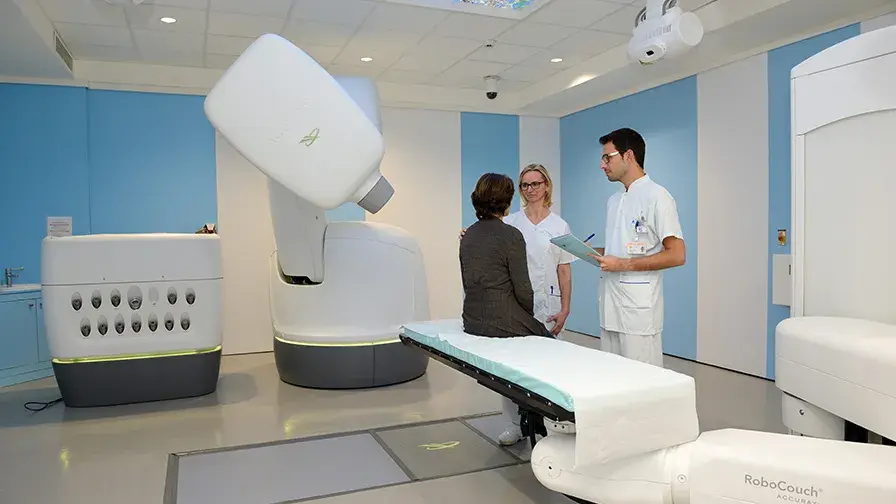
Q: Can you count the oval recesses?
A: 14